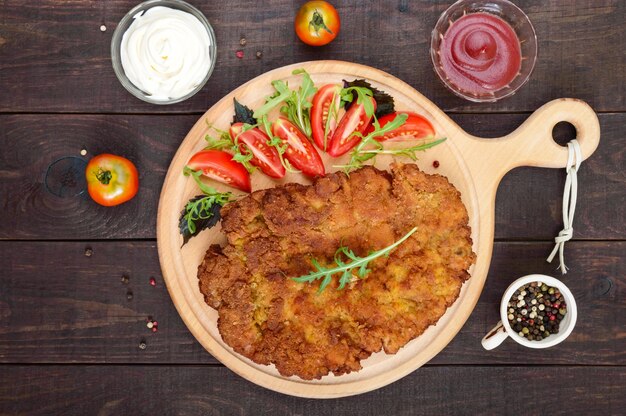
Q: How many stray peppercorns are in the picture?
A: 14